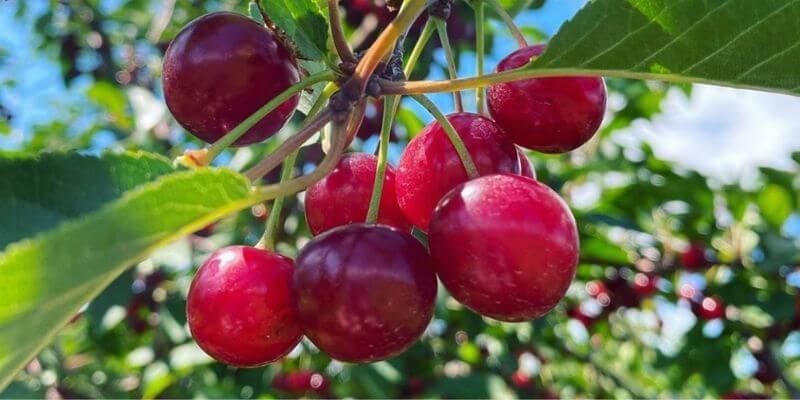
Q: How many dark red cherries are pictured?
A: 2